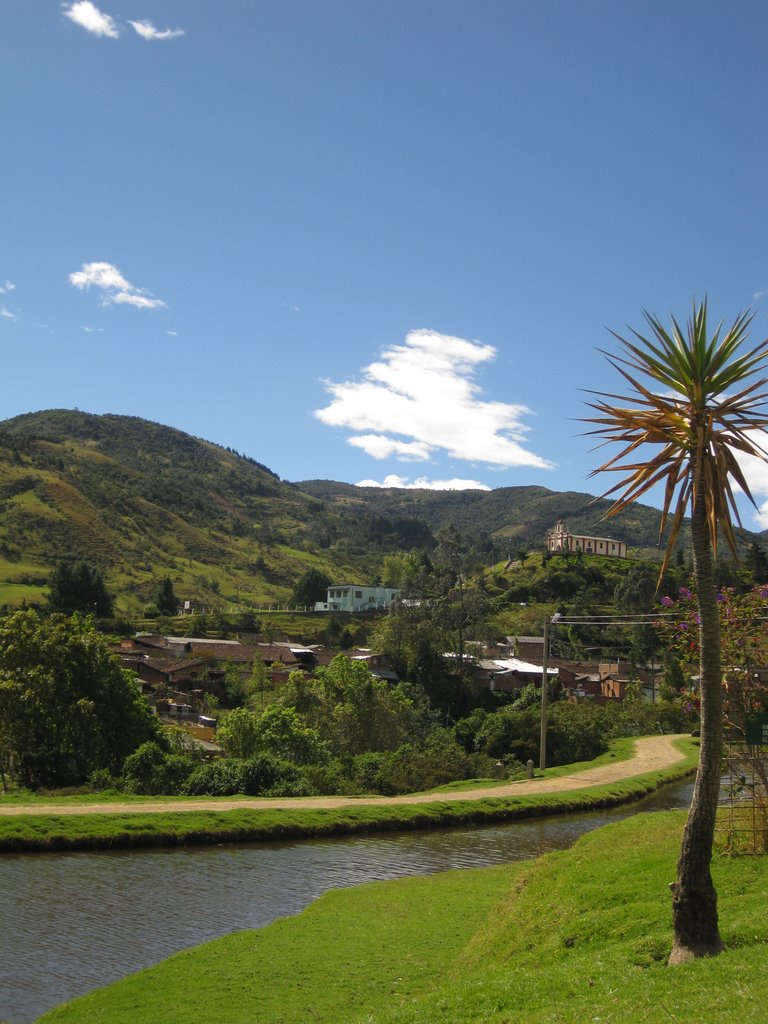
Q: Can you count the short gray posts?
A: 2